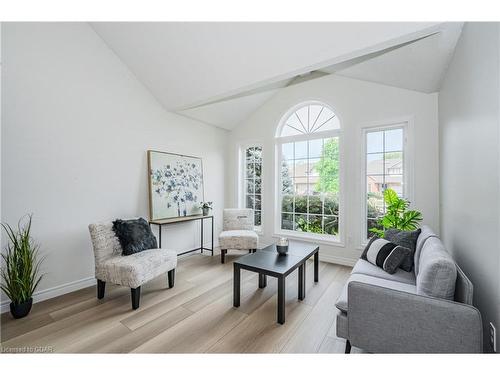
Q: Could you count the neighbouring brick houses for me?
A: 2